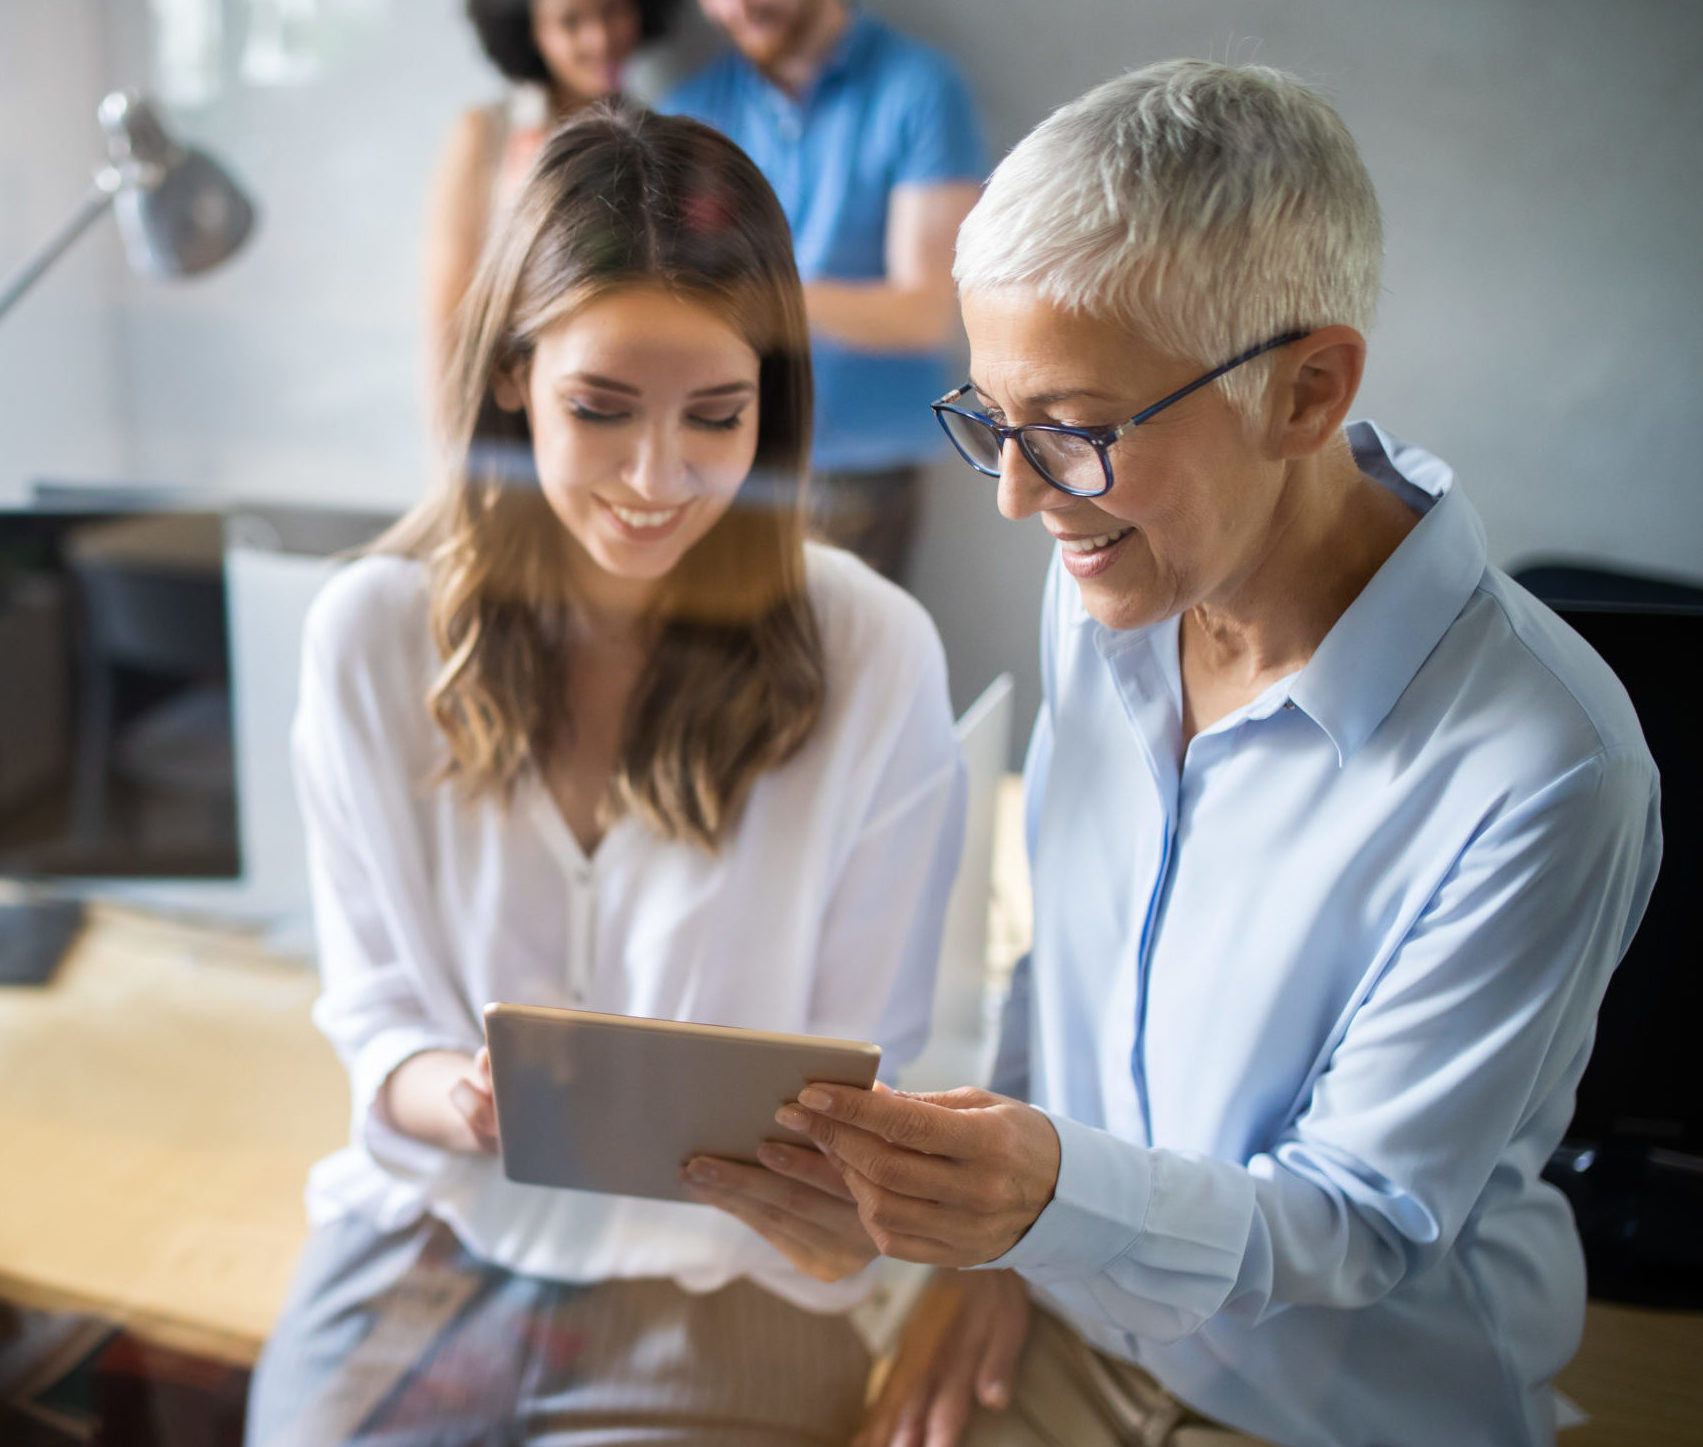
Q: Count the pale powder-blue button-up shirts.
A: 1